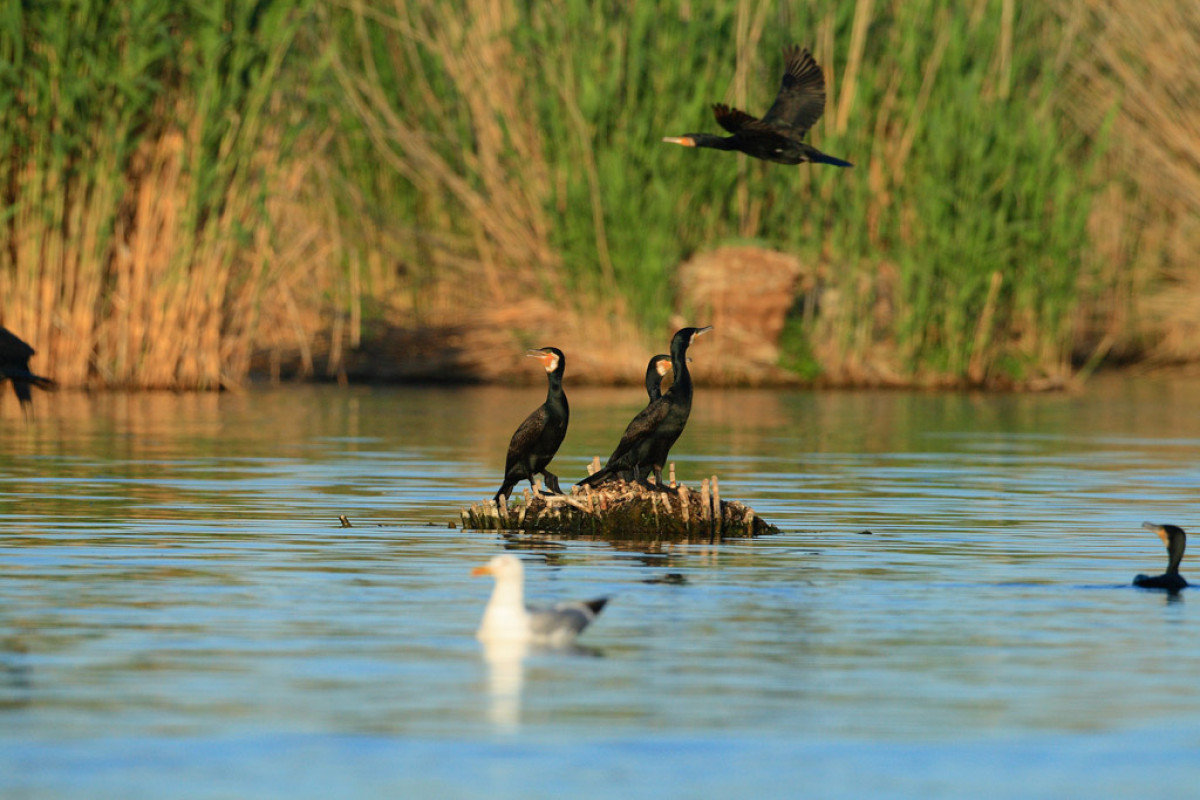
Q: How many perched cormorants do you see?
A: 3